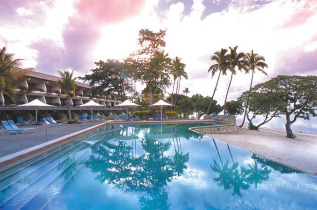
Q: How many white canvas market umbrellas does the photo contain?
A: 4